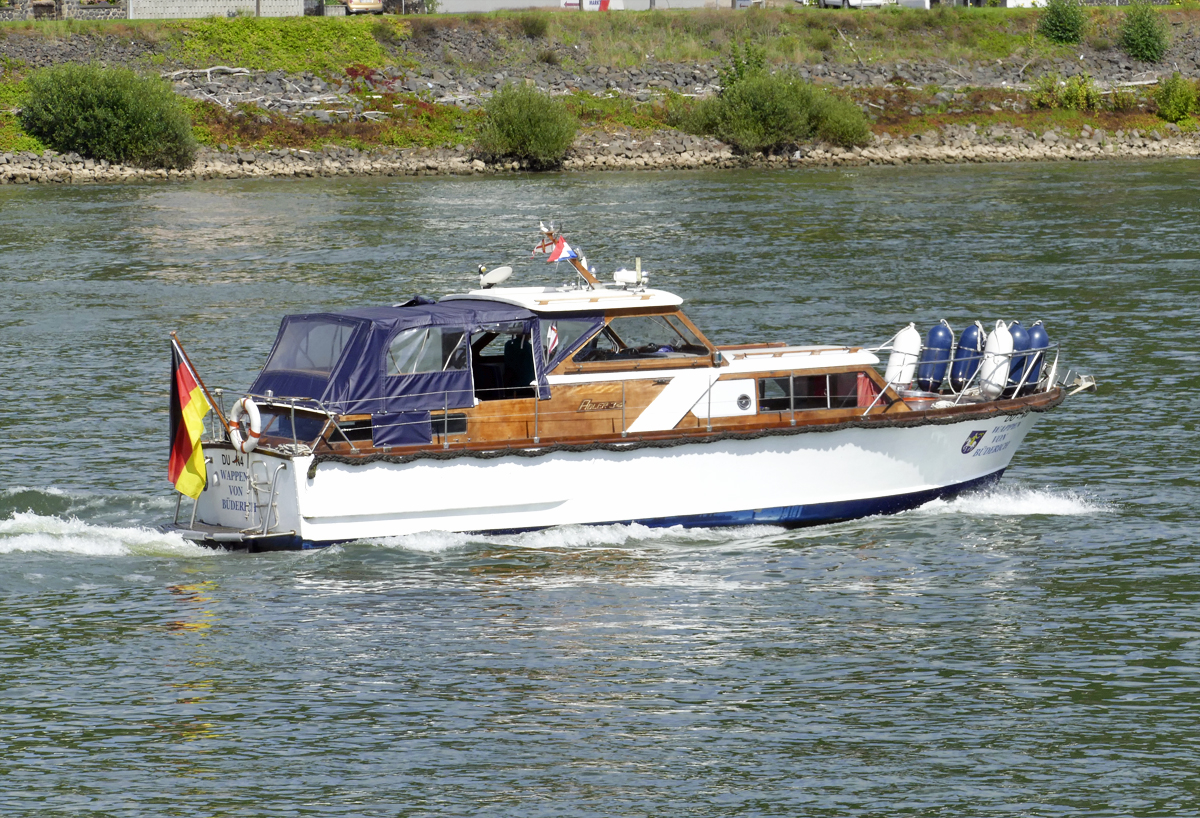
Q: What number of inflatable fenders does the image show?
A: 6